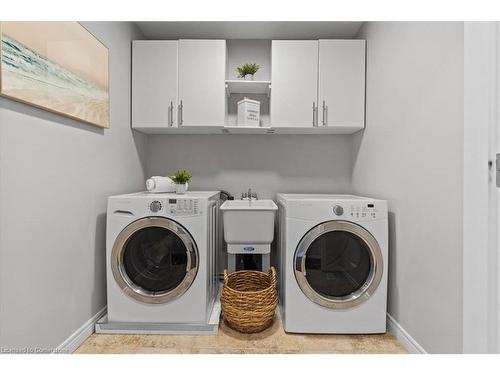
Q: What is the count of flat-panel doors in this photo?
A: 4